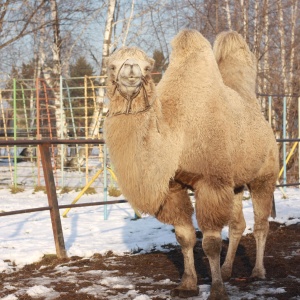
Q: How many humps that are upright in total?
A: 2